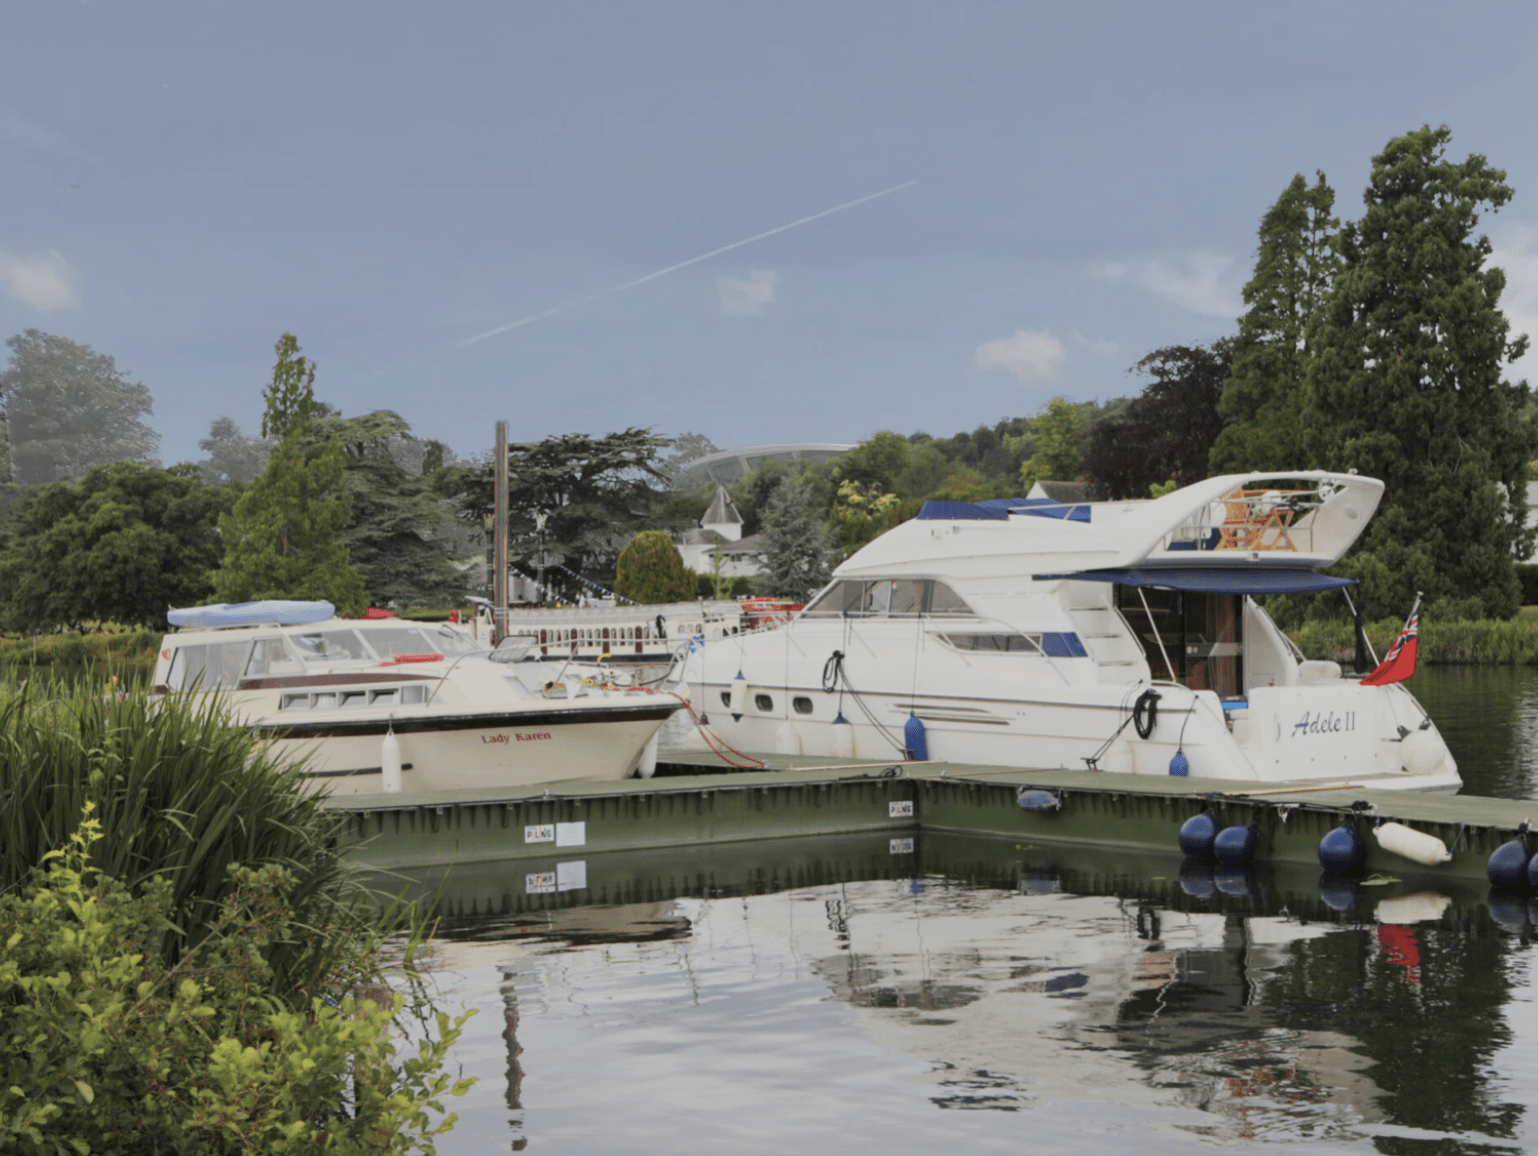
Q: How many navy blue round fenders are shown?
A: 5